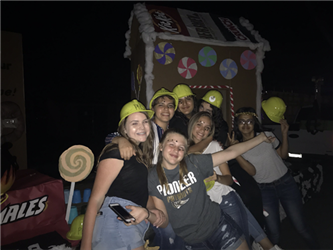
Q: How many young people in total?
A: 7